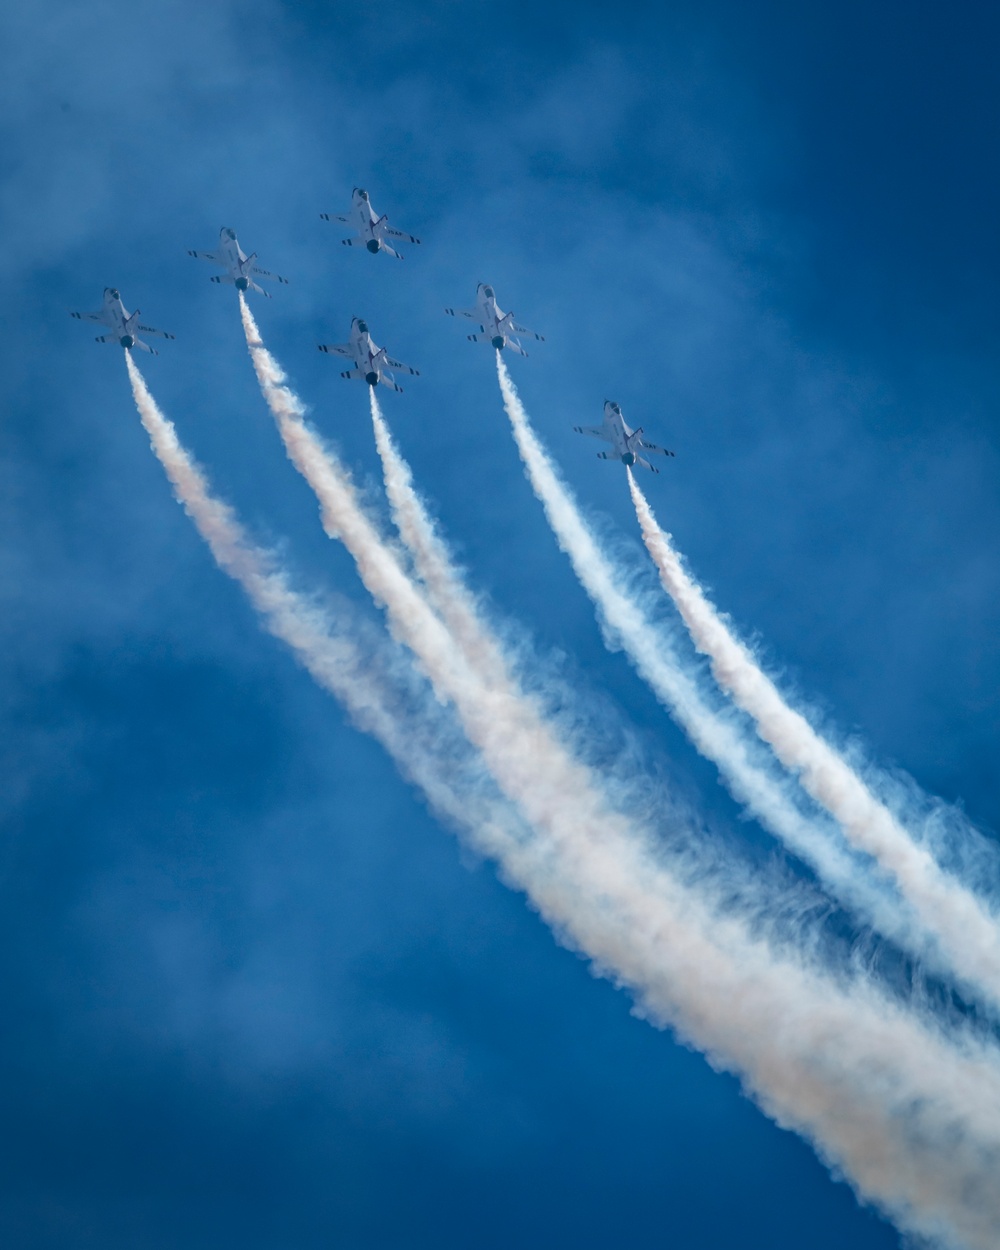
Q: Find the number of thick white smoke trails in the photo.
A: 5